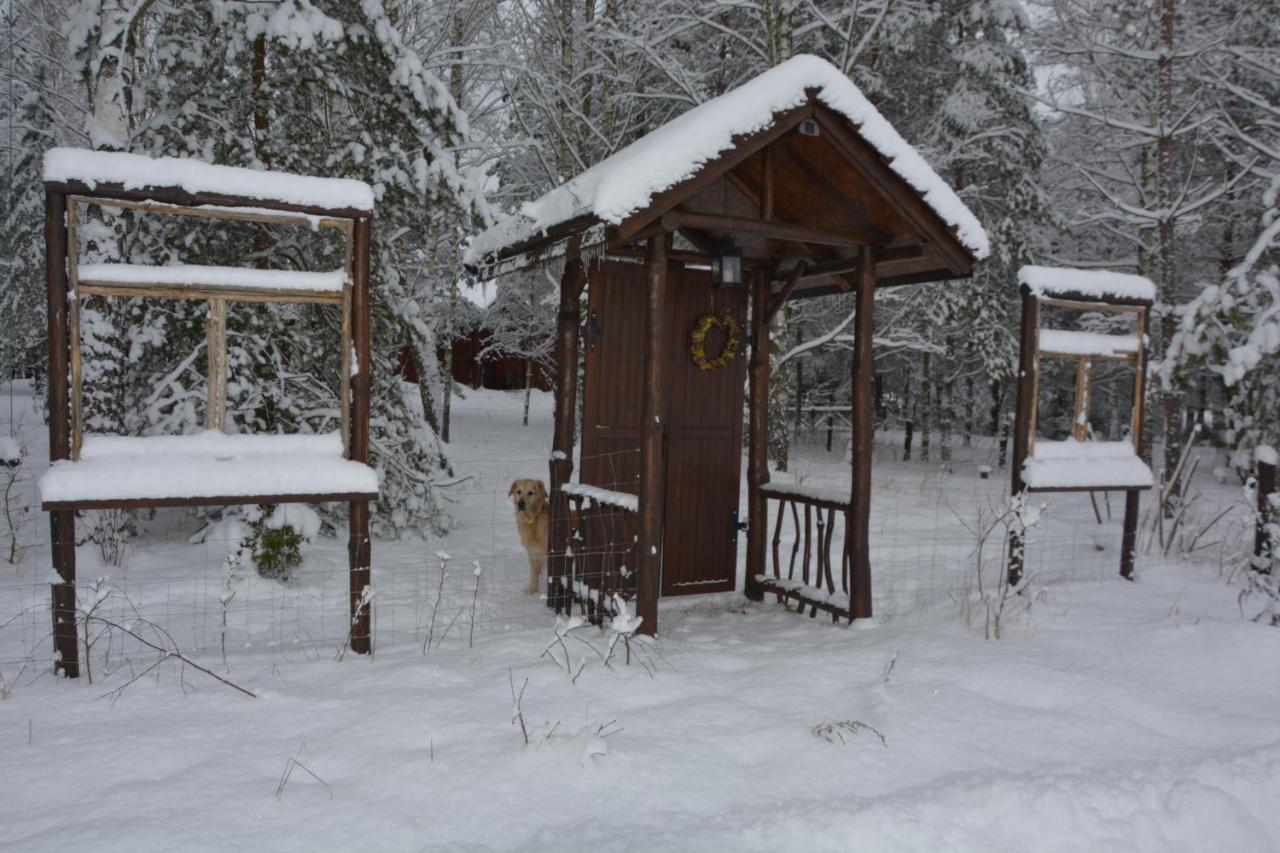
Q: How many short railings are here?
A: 2